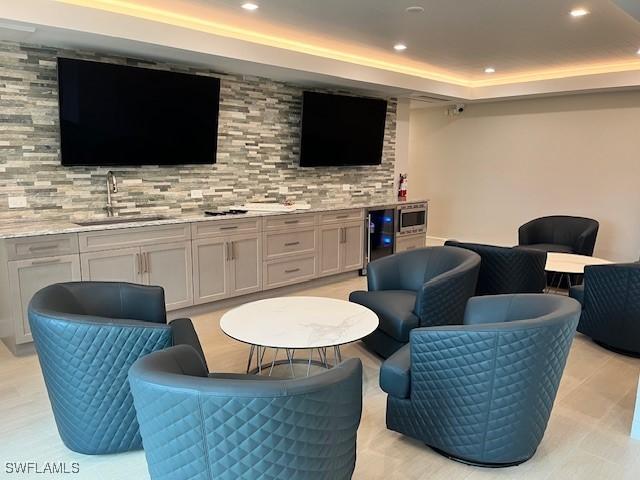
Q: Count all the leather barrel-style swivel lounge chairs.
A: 7